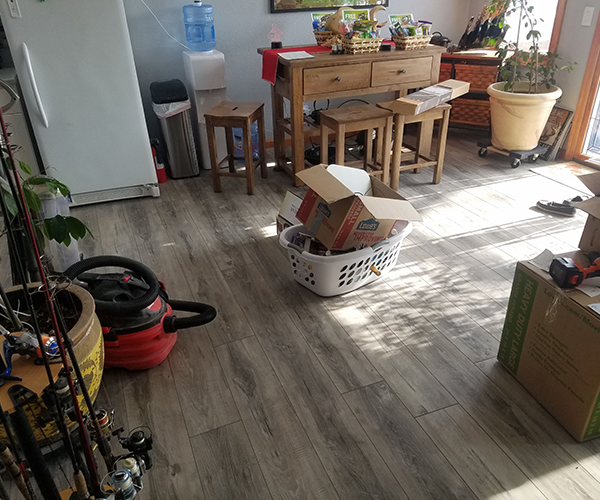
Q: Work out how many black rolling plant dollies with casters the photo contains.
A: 1